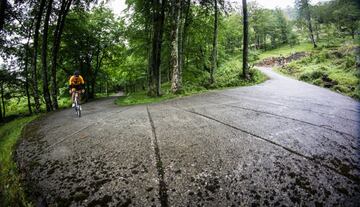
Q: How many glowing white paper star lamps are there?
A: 0